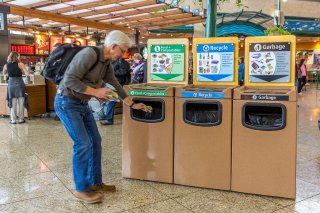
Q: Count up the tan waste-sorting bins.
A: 3